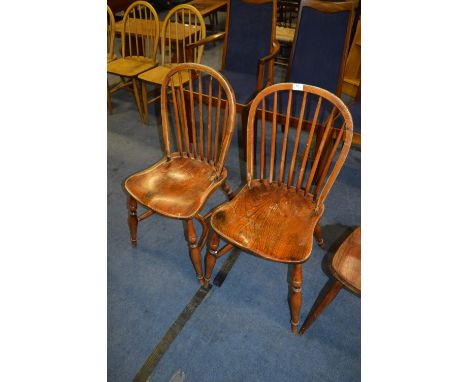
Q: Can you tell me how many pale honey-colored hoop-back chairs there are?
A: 3